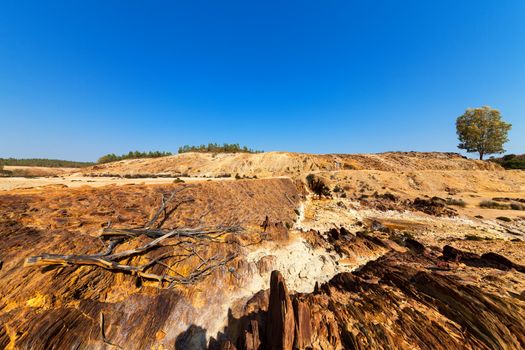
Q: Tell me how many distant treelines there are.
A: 3